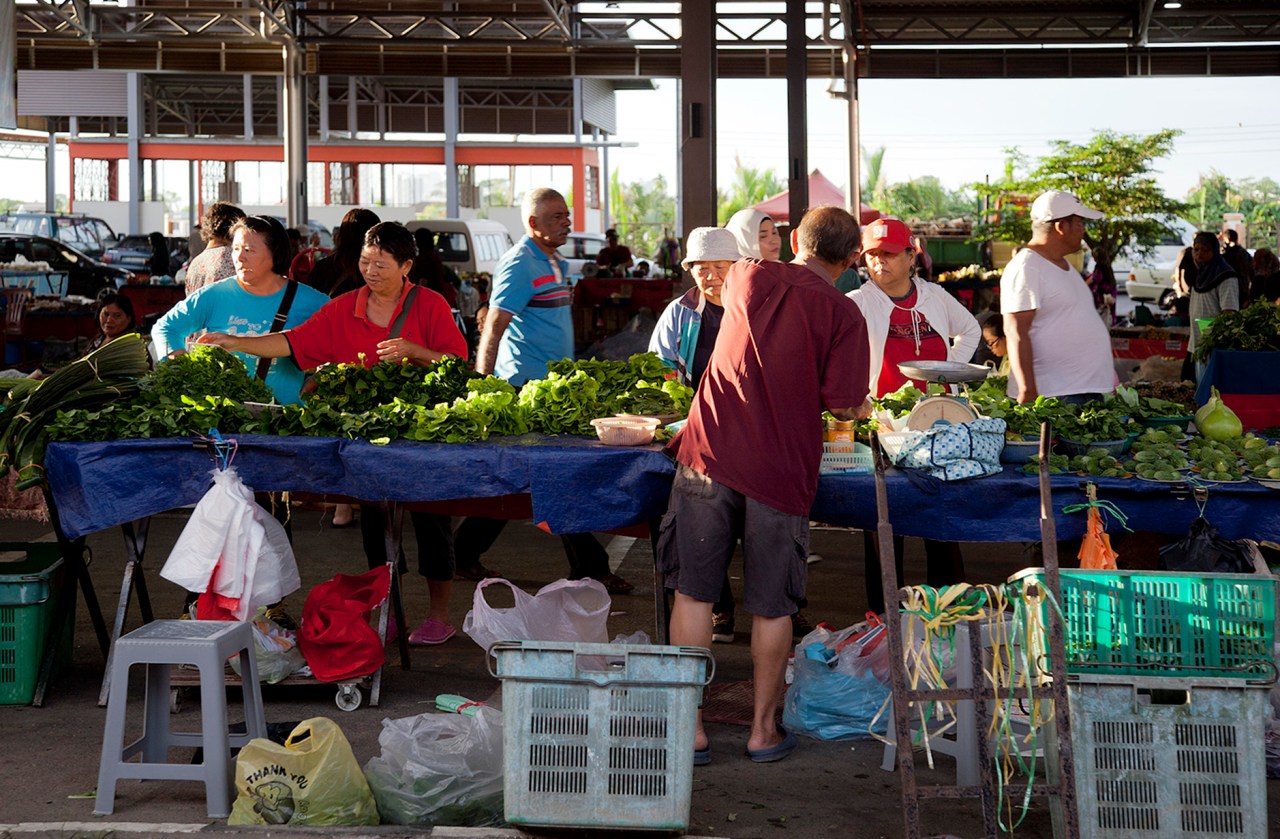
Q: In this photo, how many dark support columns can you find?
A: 2